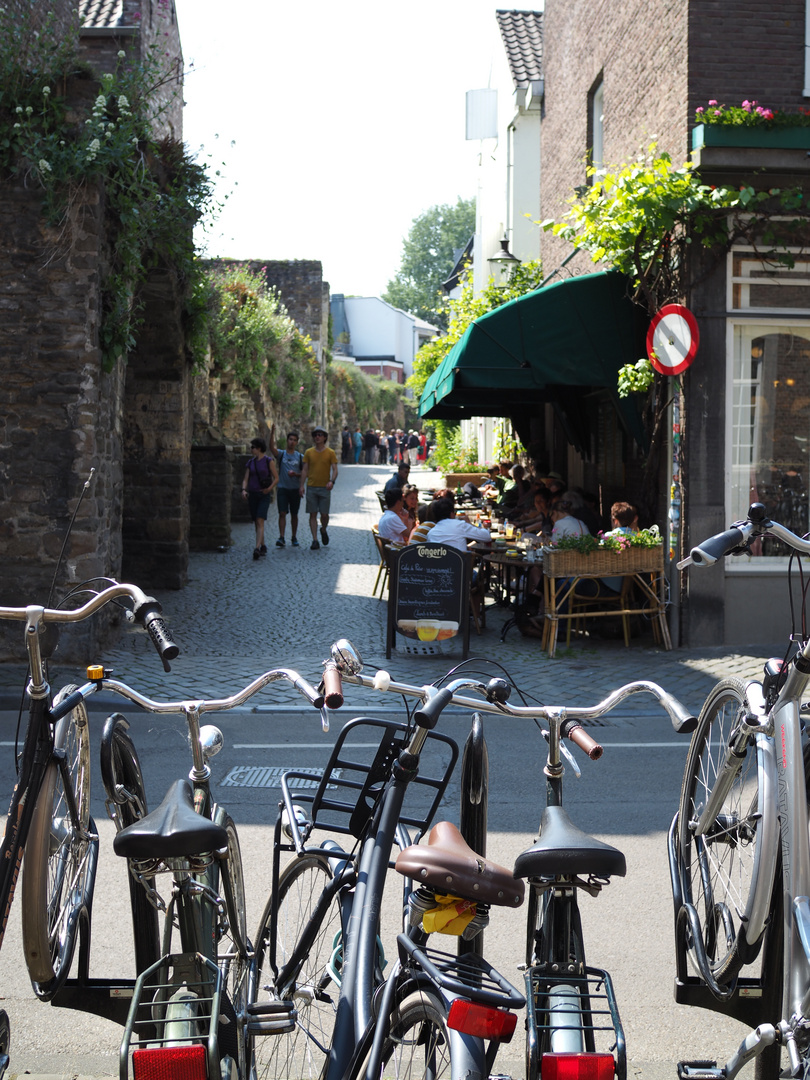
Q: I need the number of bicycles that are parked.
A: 5